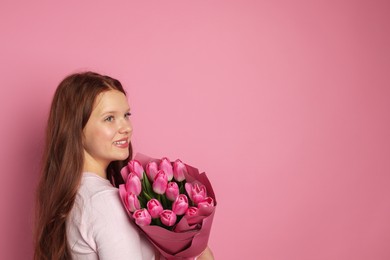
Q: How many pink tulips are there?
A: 15